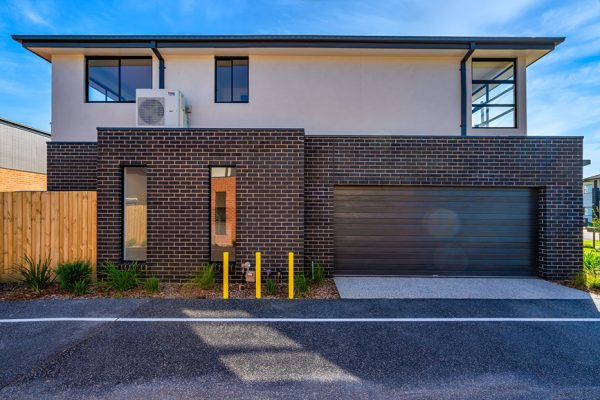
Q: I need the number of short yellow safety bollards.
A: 3